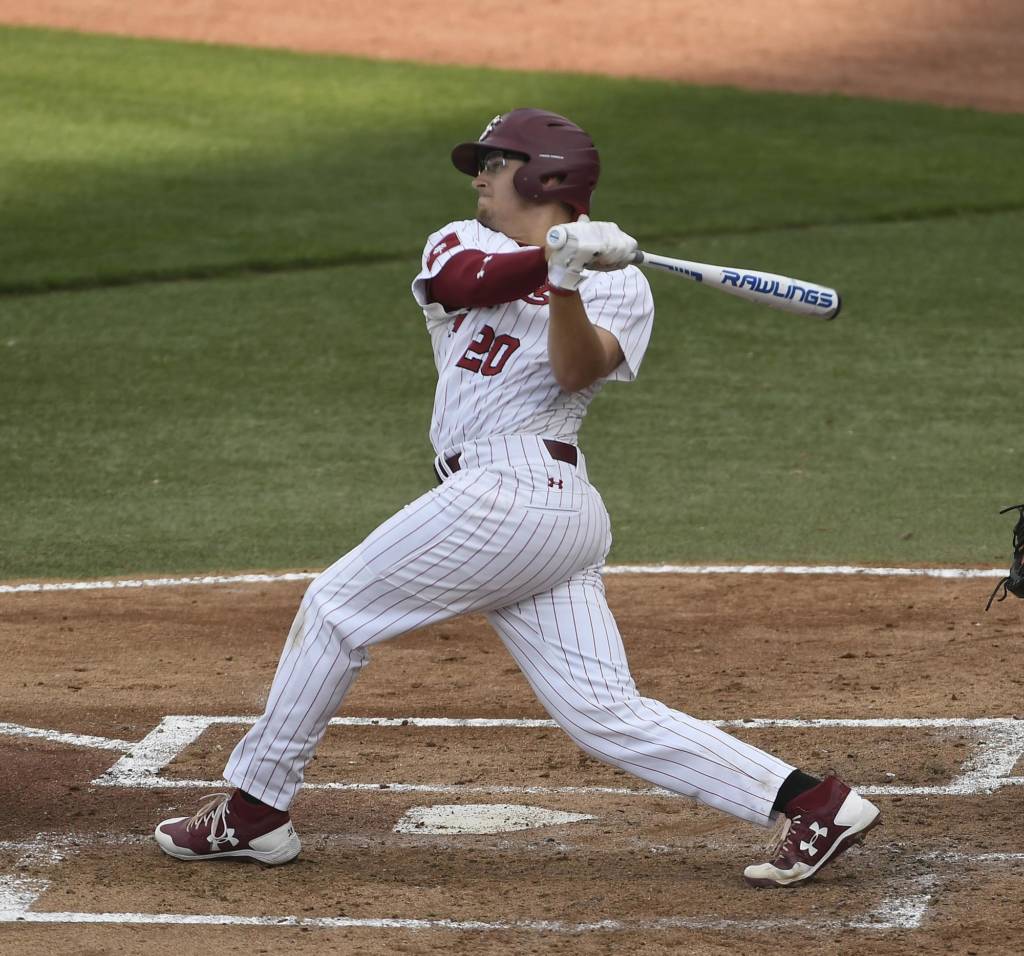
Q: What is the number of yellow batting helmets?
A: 0